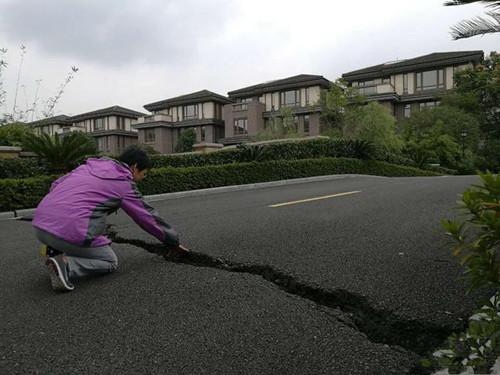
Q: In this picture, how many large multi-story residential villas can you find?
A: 5